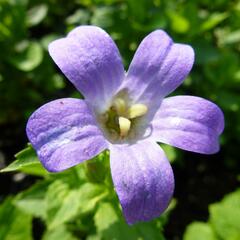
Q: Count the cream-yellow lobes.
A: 3